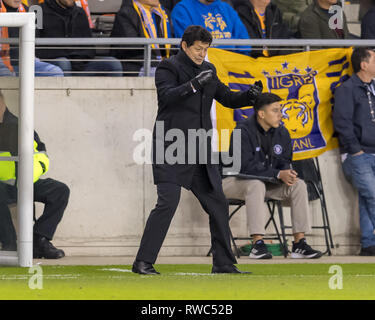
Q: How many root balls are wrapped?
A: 0